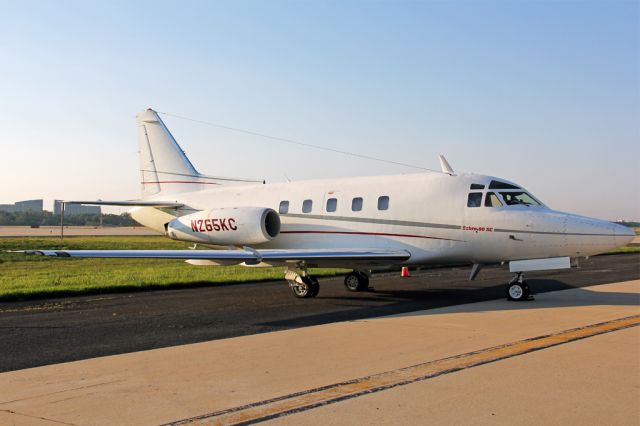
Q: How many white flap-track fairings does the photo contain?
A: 2